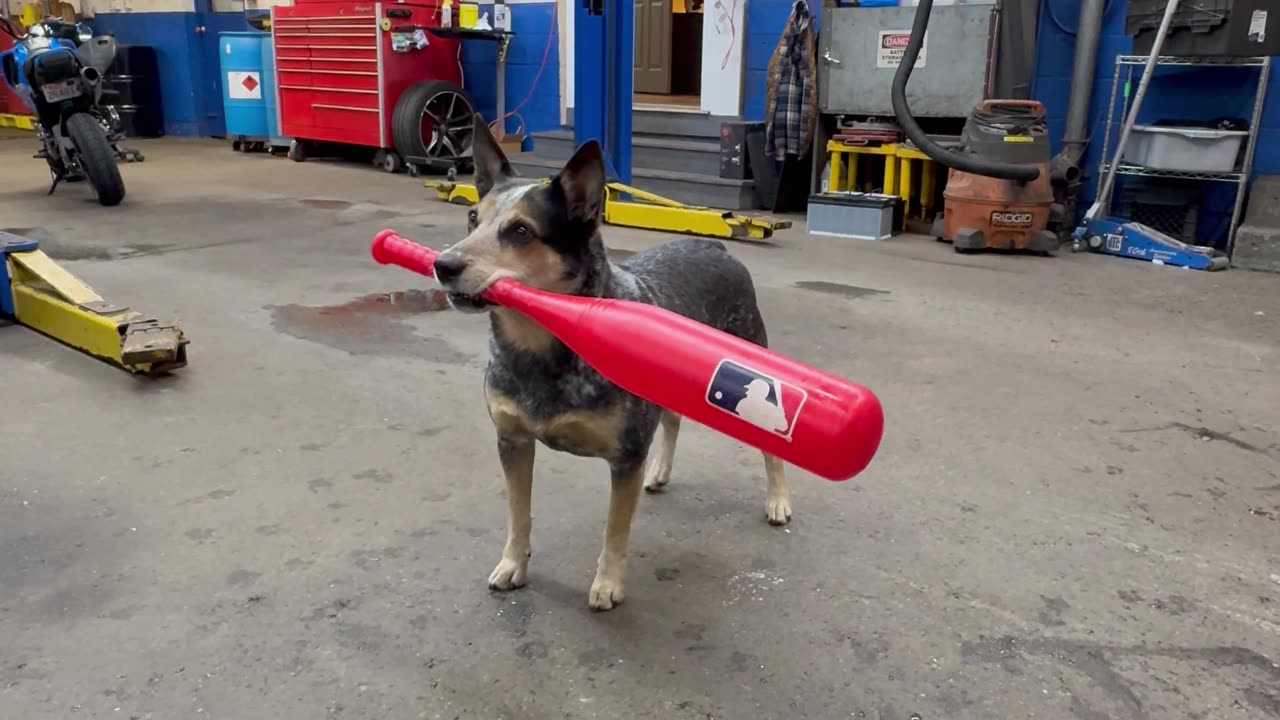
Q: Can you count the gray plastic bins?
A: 1